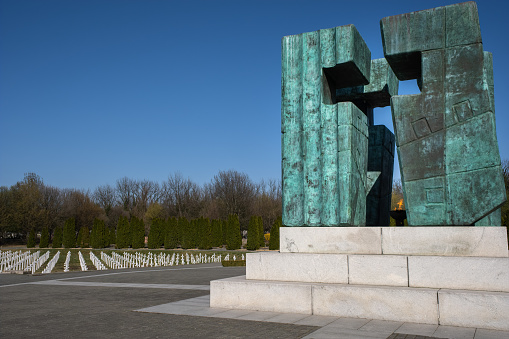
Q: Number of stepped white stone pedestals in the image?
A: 1